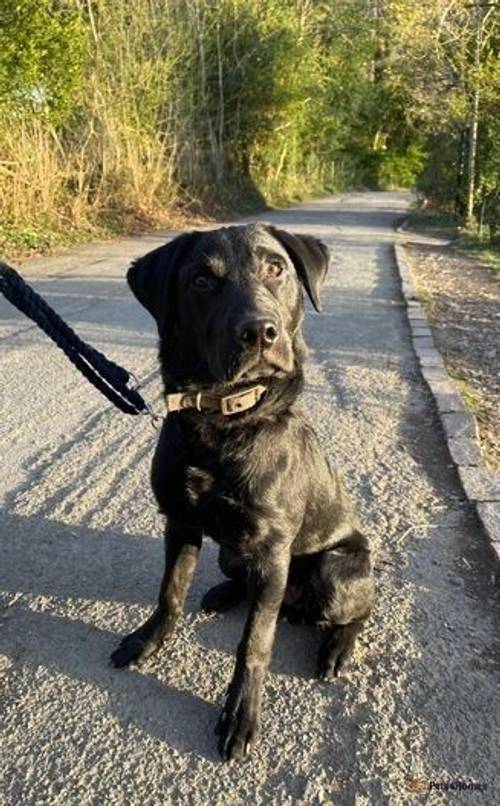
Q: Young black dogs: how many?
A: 1